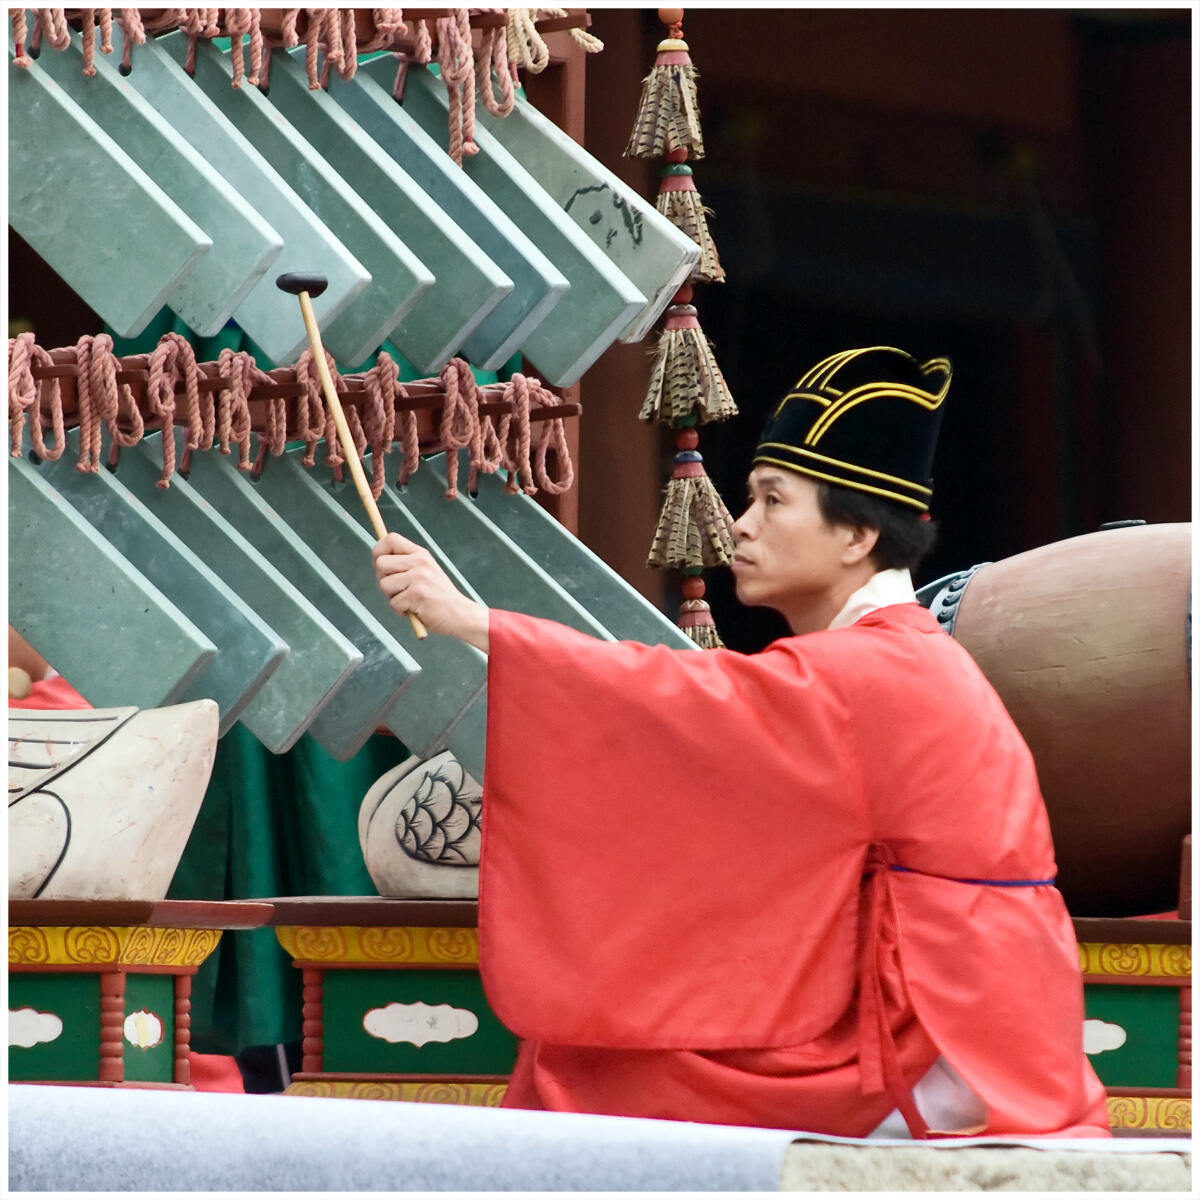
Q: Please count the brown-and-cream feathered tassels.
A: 5